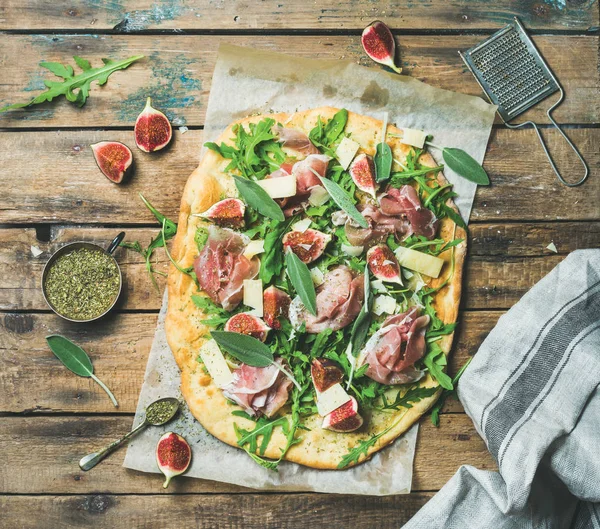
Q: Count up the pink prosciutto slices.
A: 6